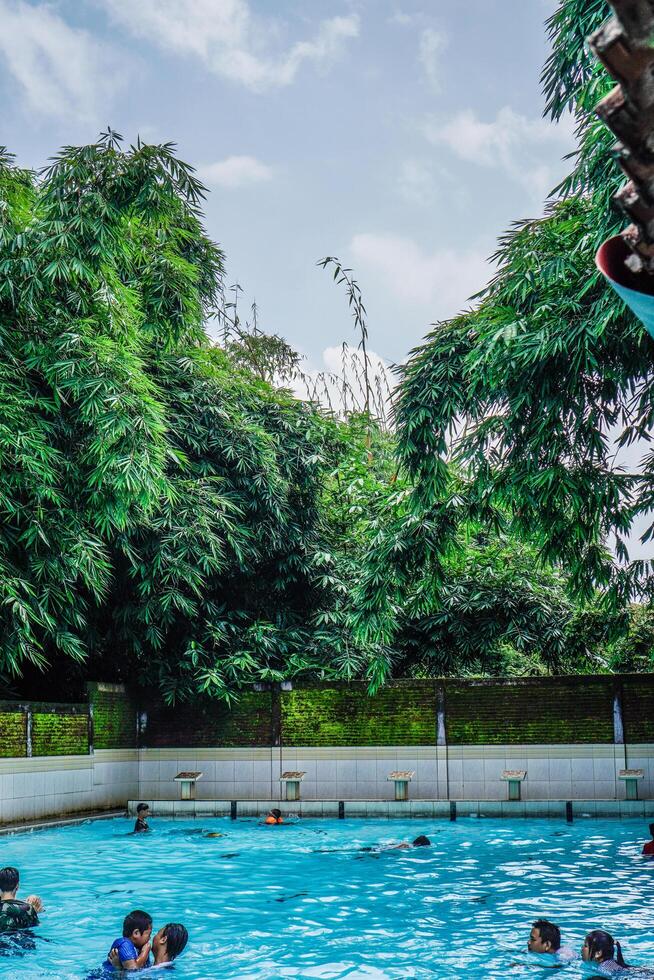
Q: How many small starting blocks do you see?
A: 5